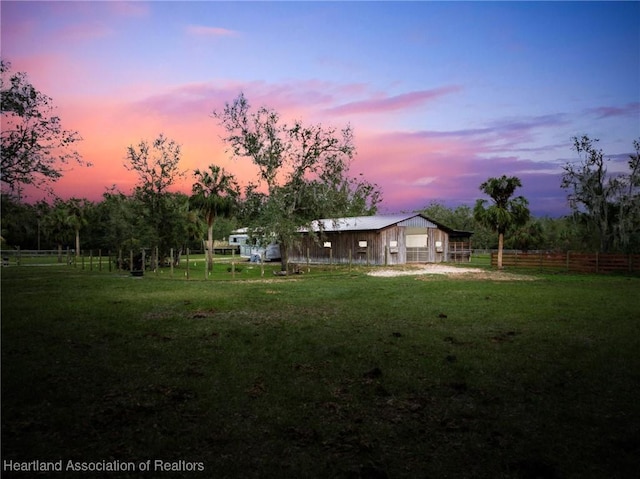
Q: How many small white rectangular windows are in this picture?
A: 4